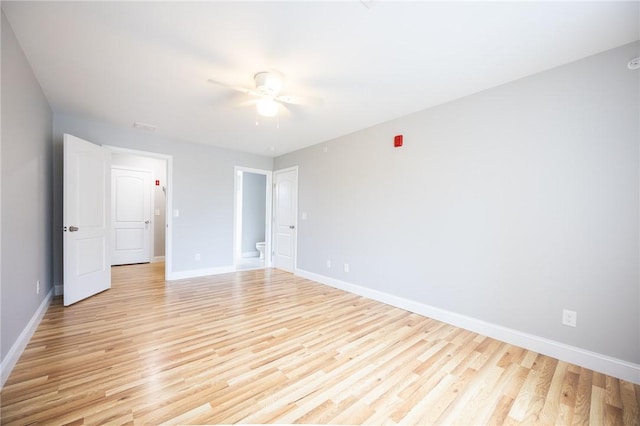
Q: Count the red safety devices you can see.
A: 2